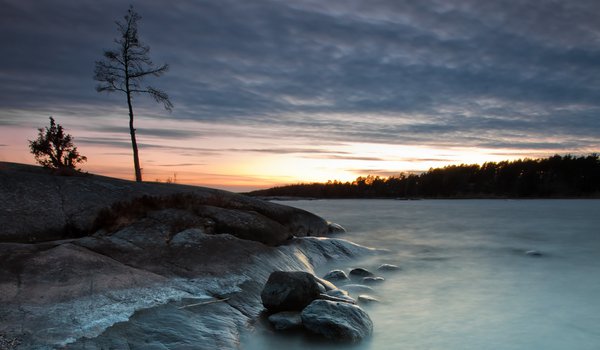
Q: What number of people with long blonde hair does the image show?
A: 0